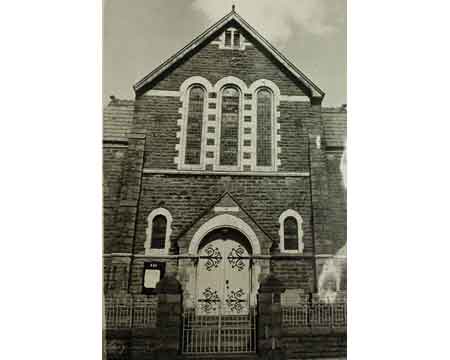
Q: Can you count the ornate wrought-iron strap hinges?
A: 4